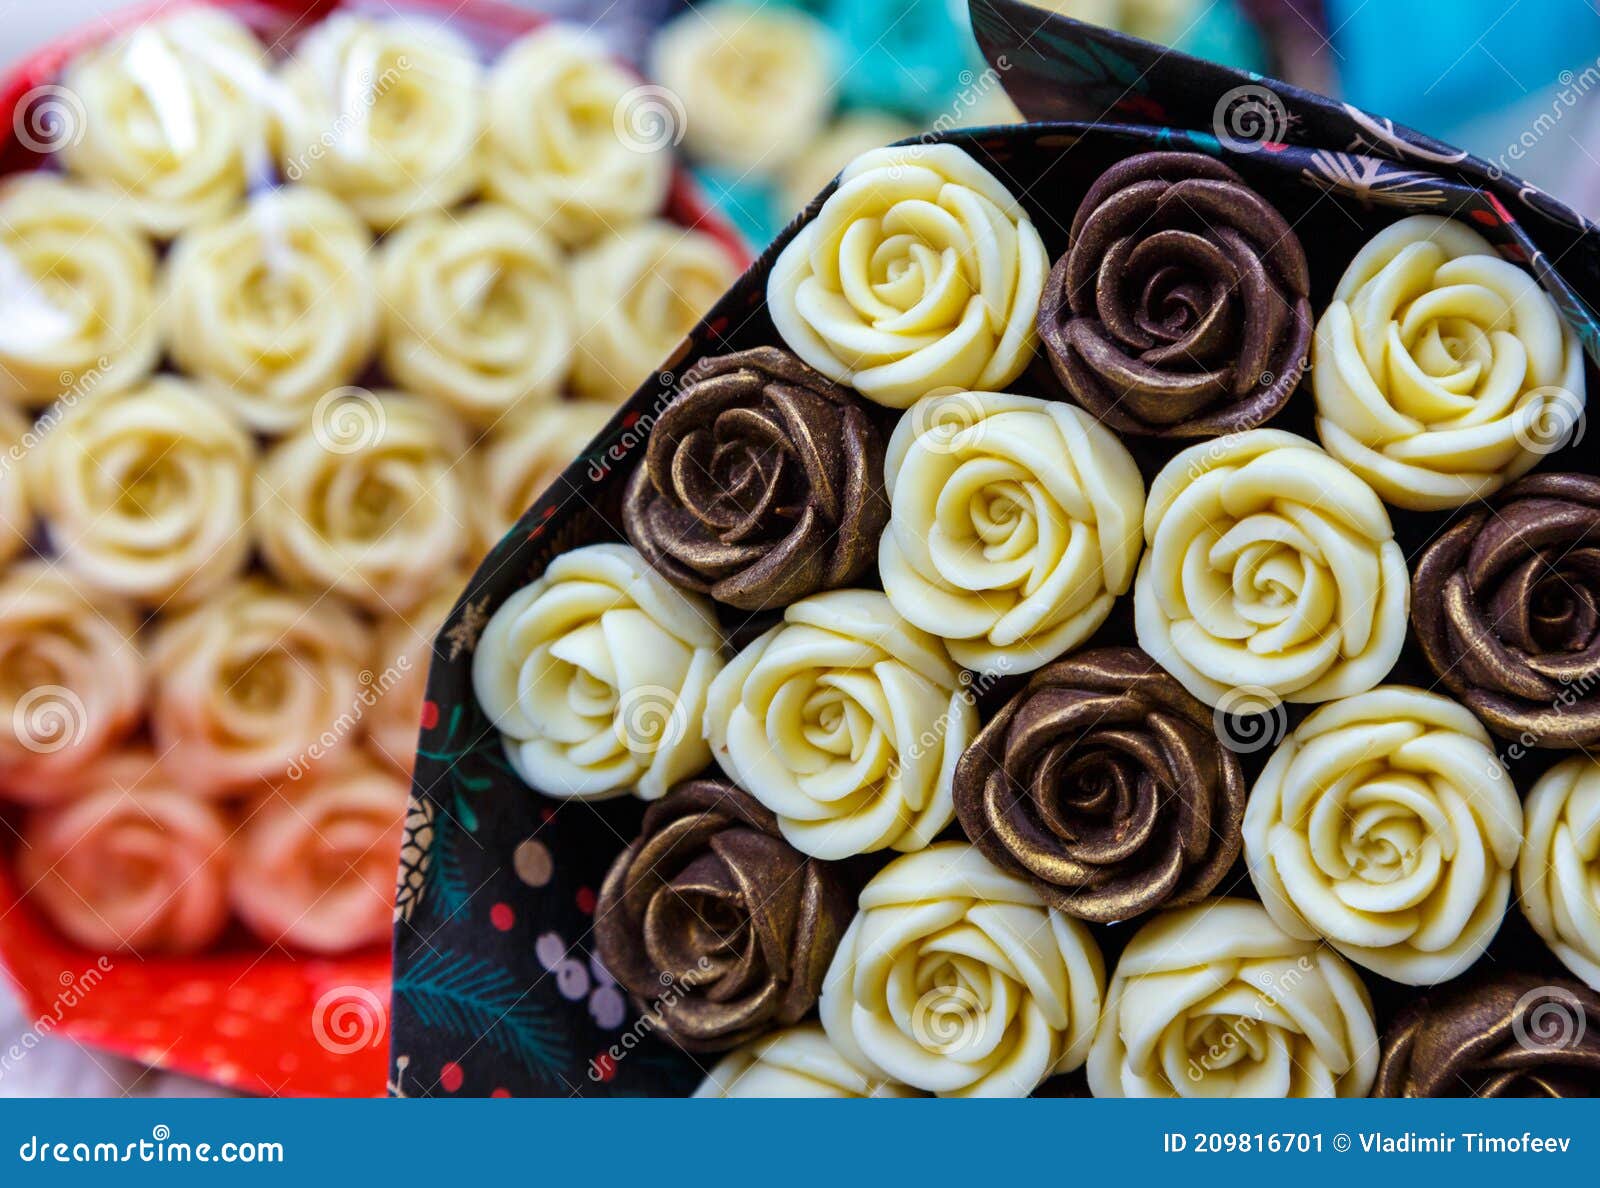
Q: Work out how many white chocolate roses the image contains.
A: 11